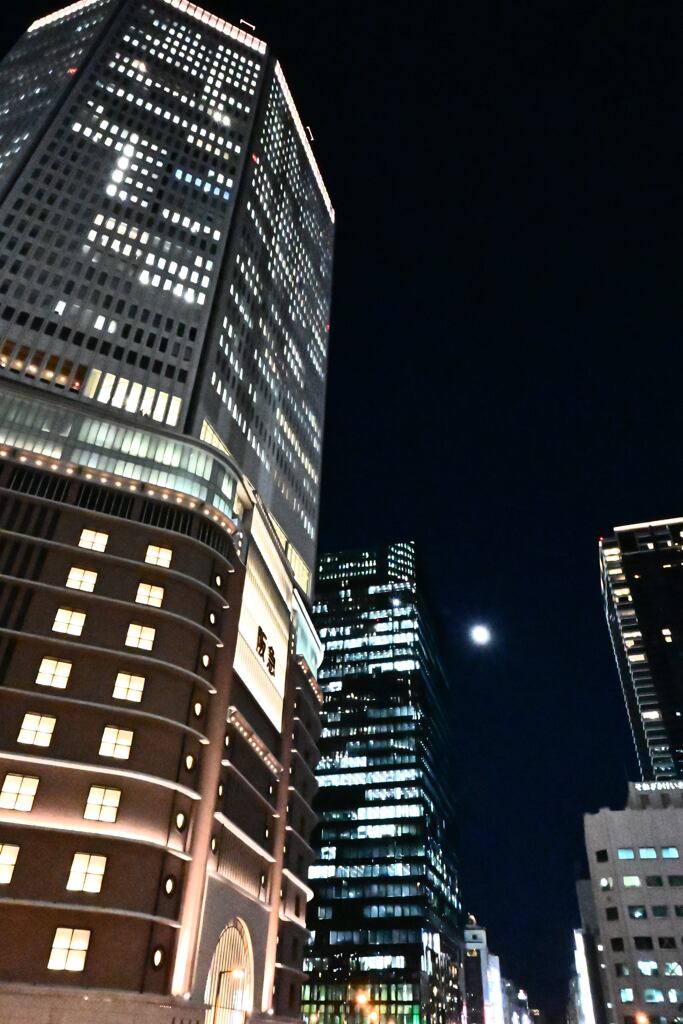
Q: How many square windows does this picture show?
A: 15